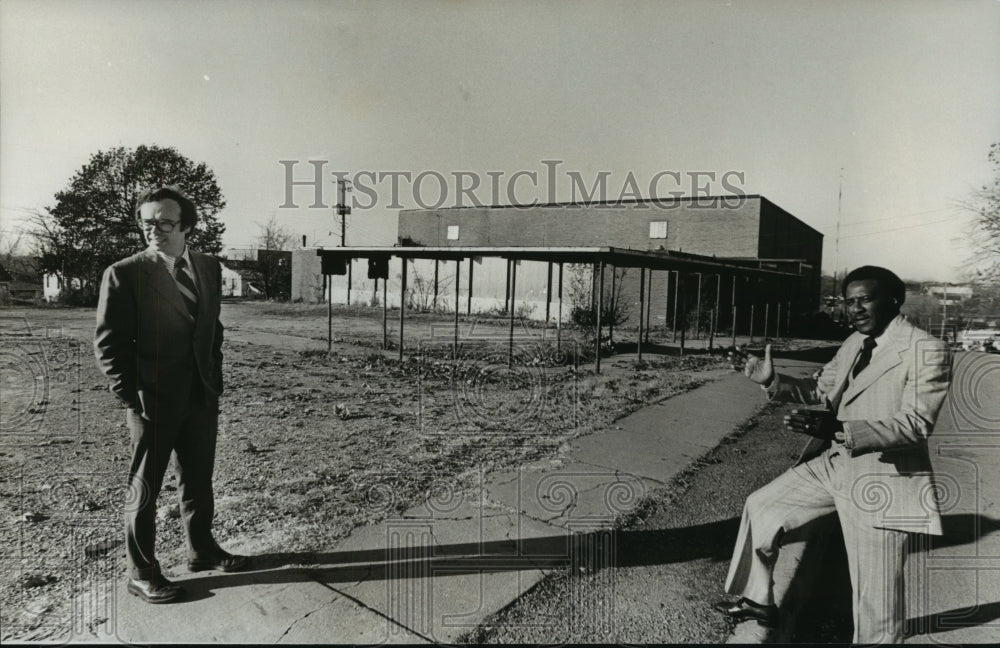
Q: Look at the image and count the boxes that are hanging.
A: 2